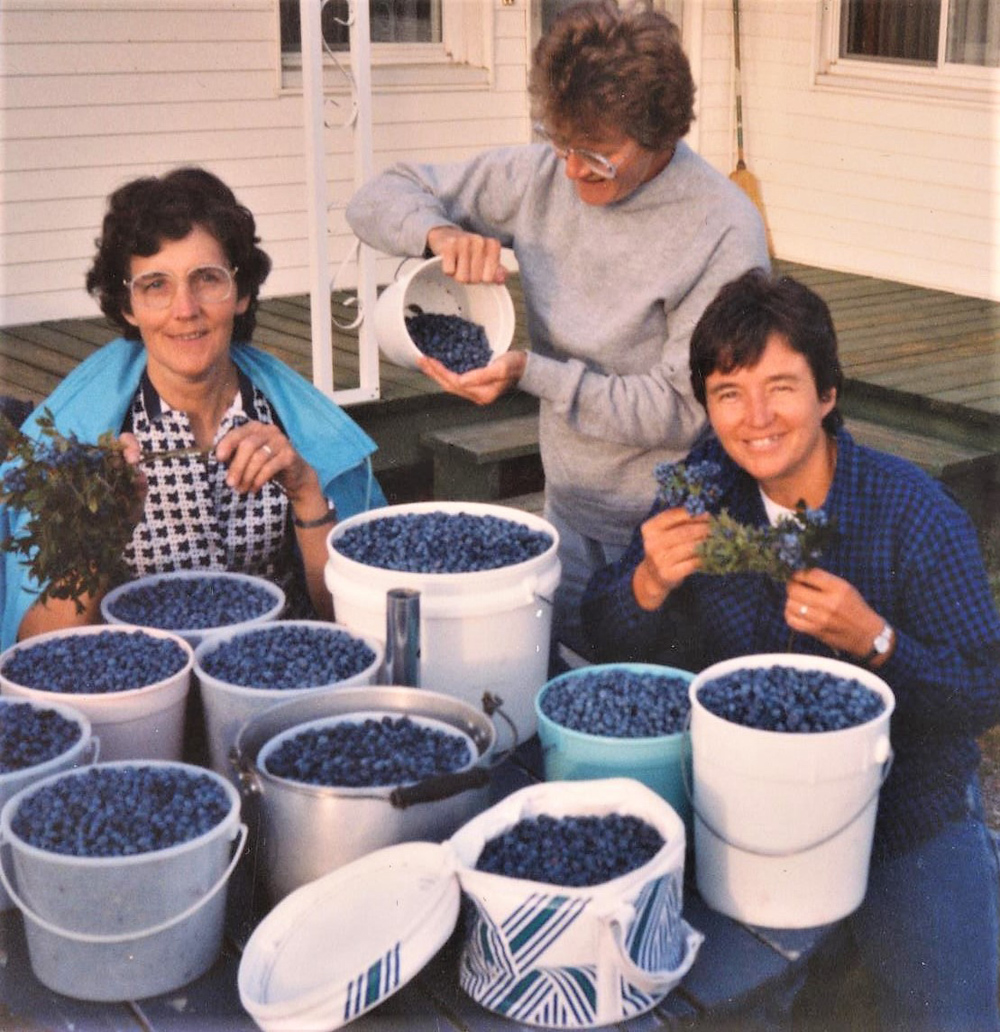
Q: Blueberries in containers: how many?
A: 11